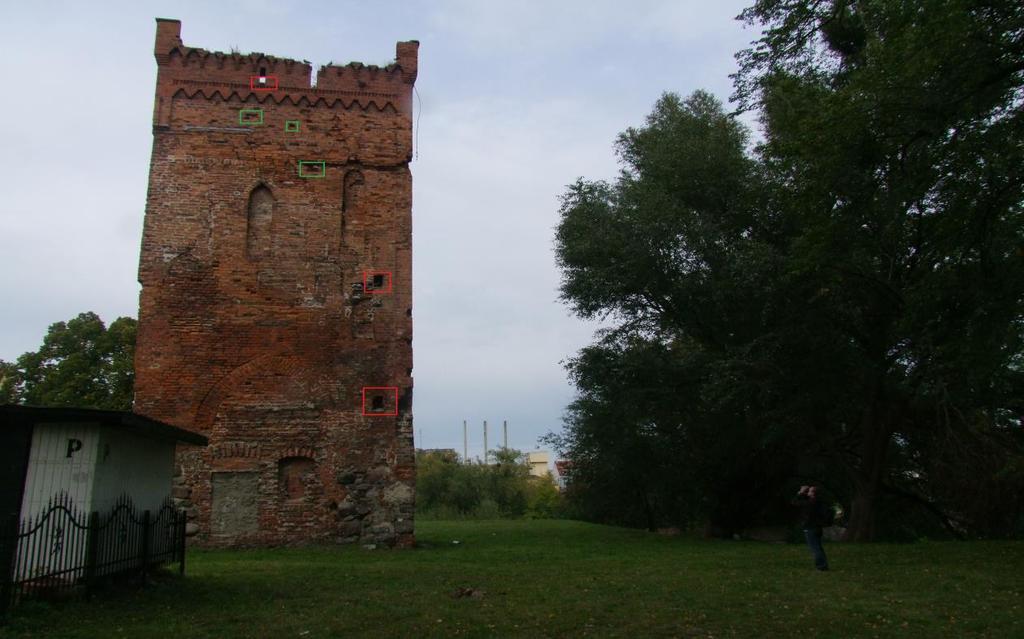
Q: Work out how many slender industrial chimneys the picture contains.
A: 3